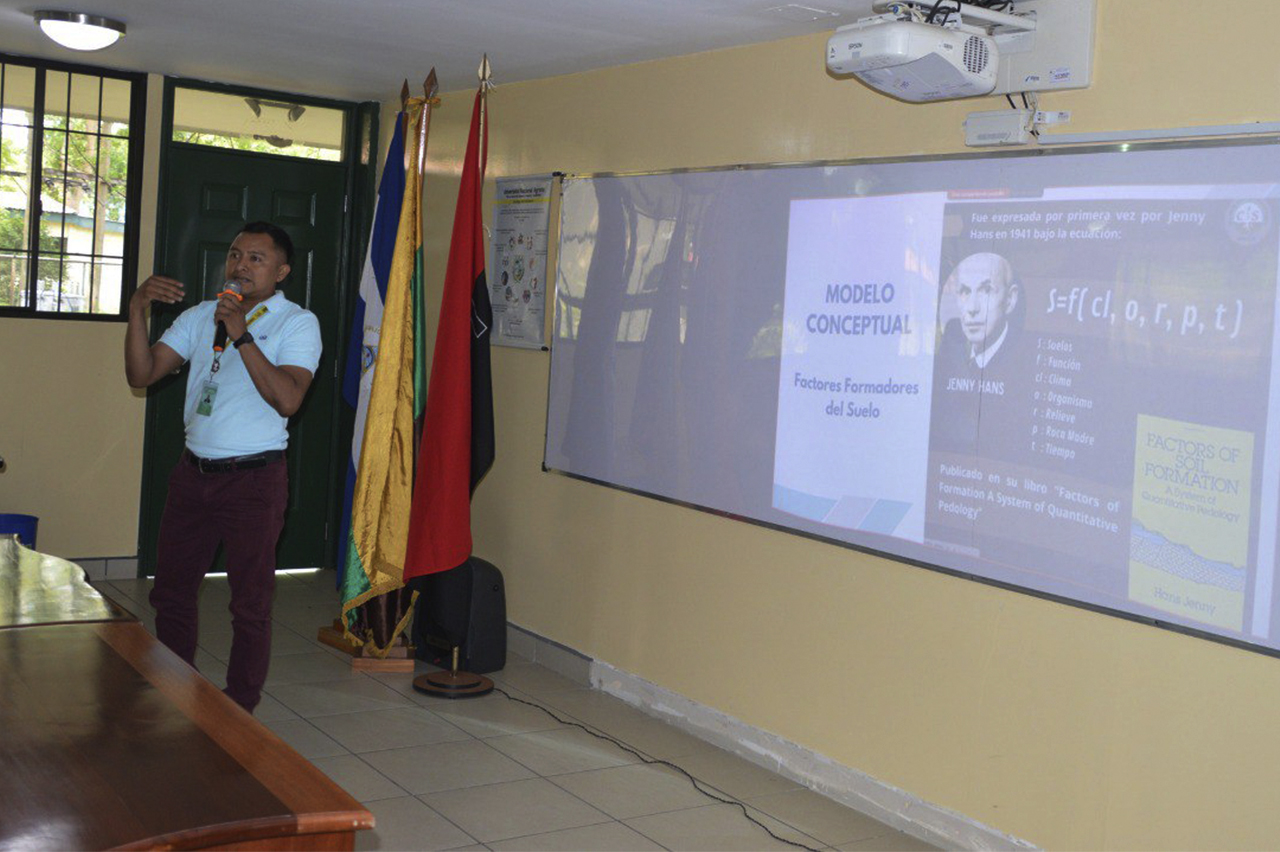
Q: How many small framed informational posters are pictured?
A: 1